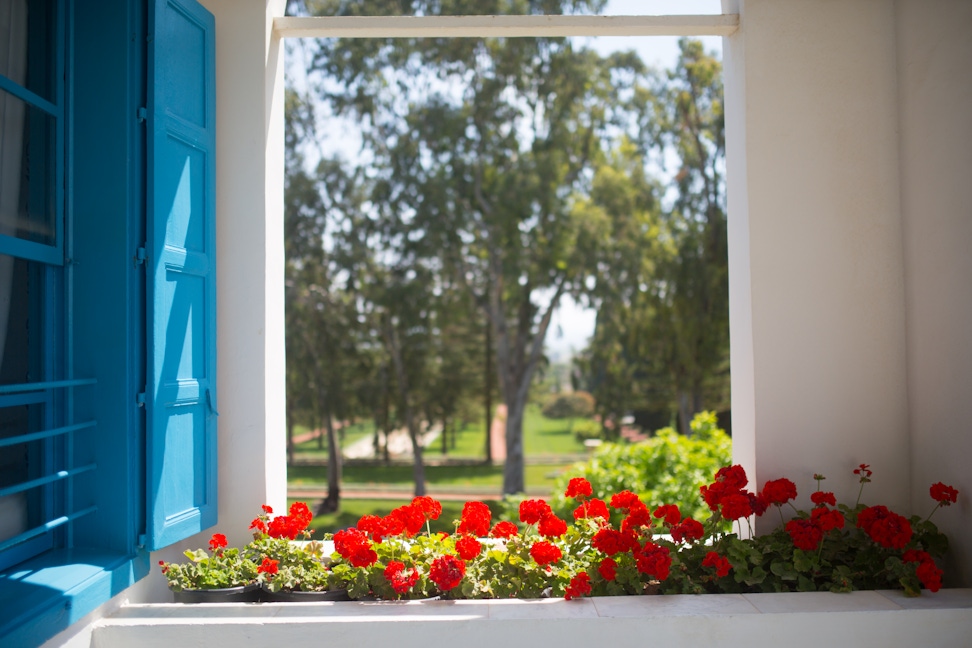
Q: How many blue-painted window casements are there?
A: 1